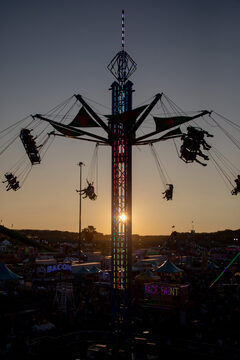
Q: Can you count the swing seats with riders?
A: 6